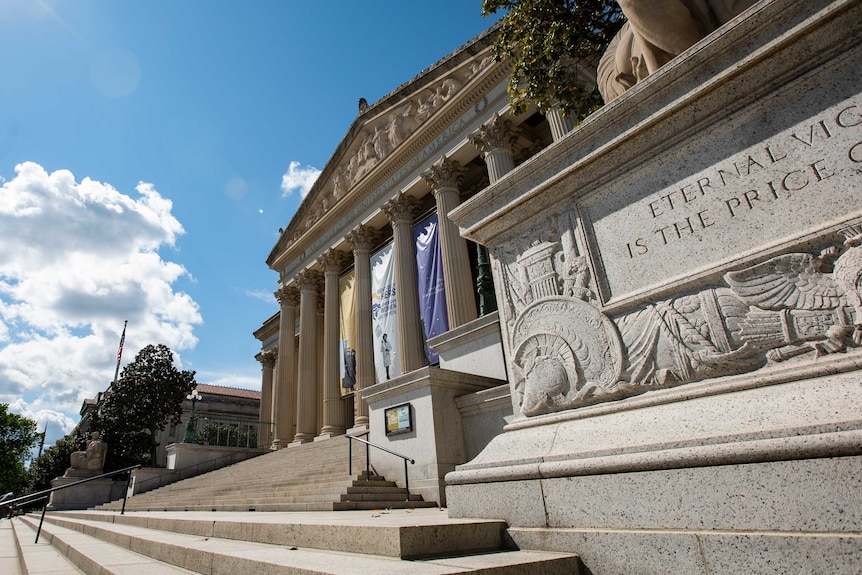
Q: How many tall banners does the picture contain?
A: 3